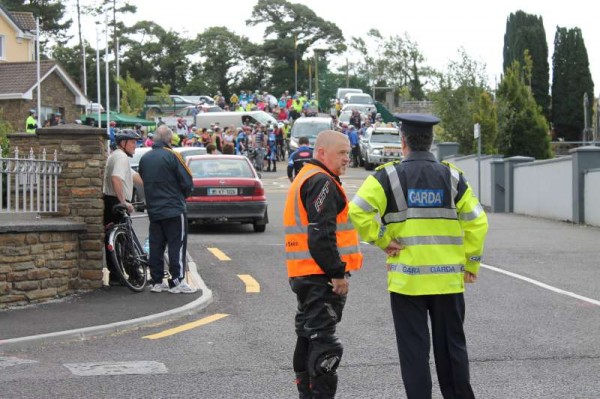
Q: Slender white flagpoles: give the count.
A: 5